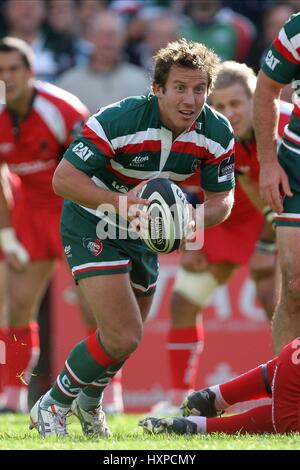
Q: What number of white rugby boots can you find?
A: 2